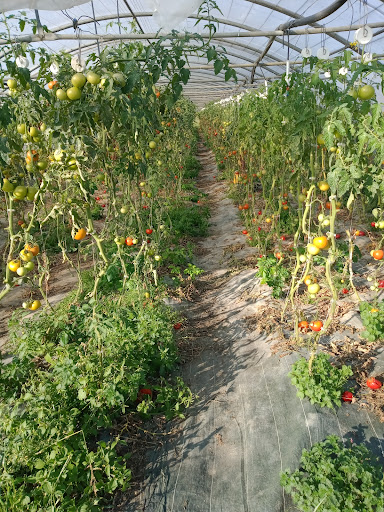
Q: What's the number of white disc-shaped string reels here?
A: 9